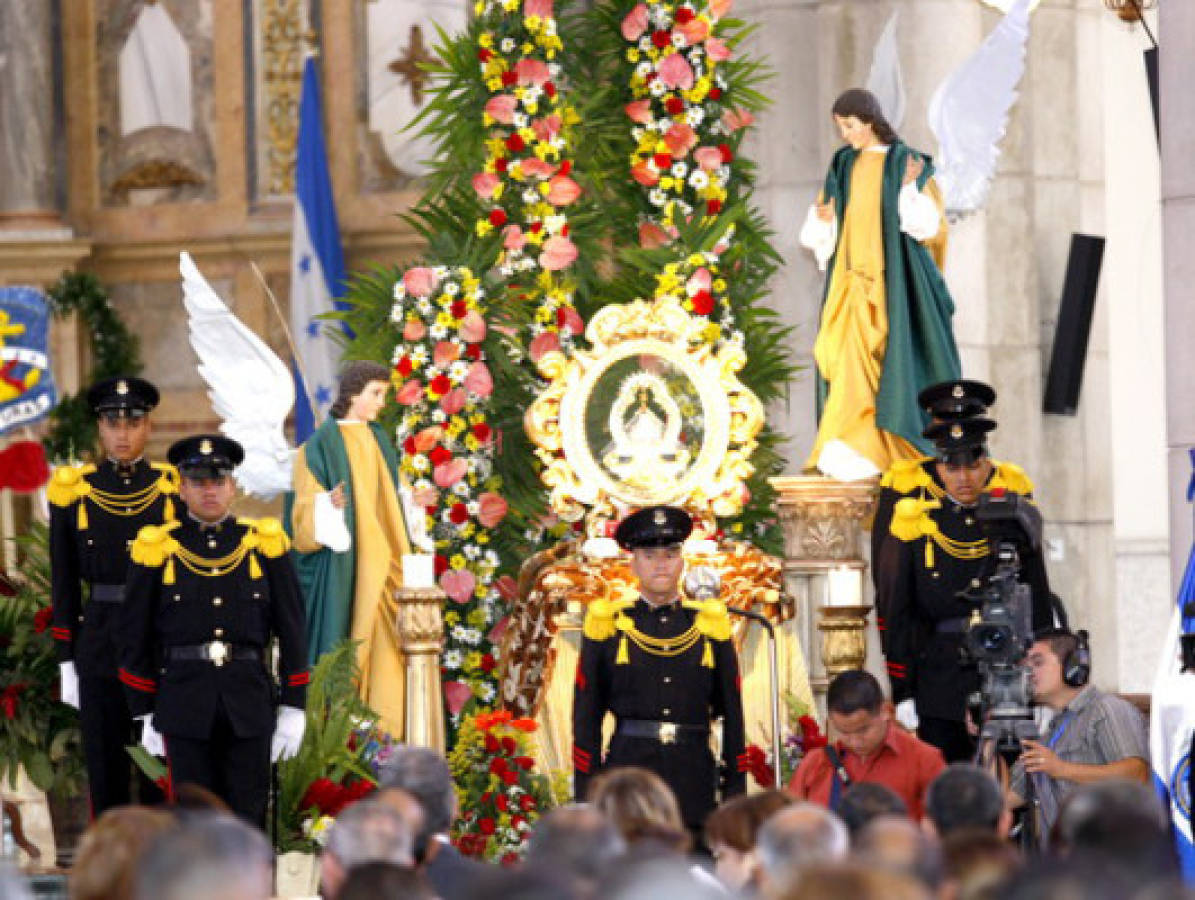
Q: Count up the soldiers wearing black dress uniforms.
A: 5